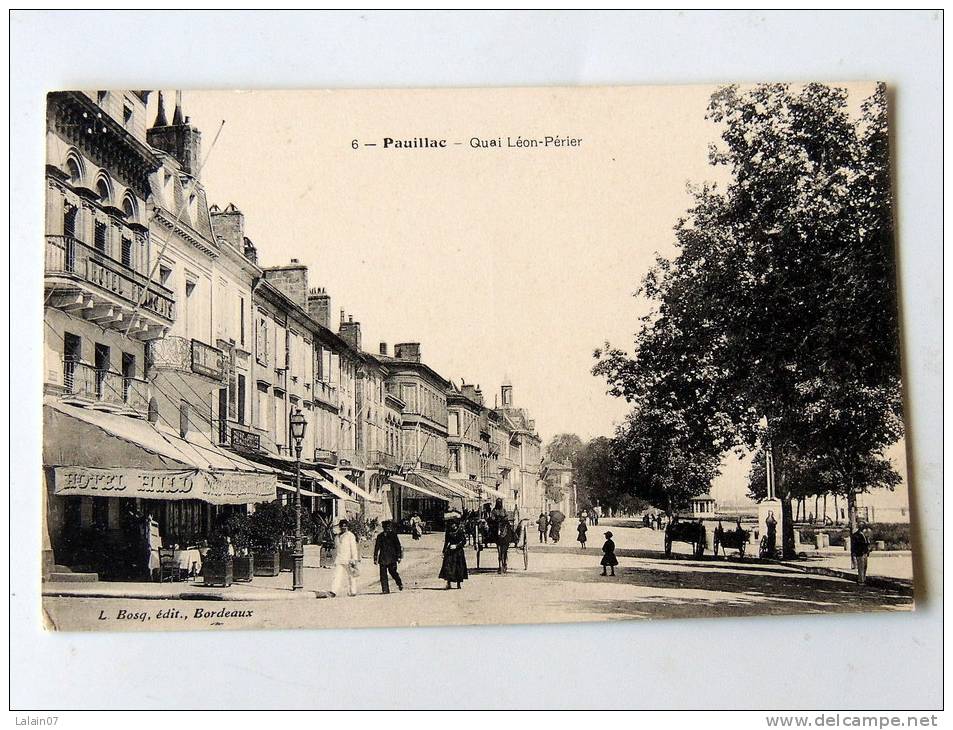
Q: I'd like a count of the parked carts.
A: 2